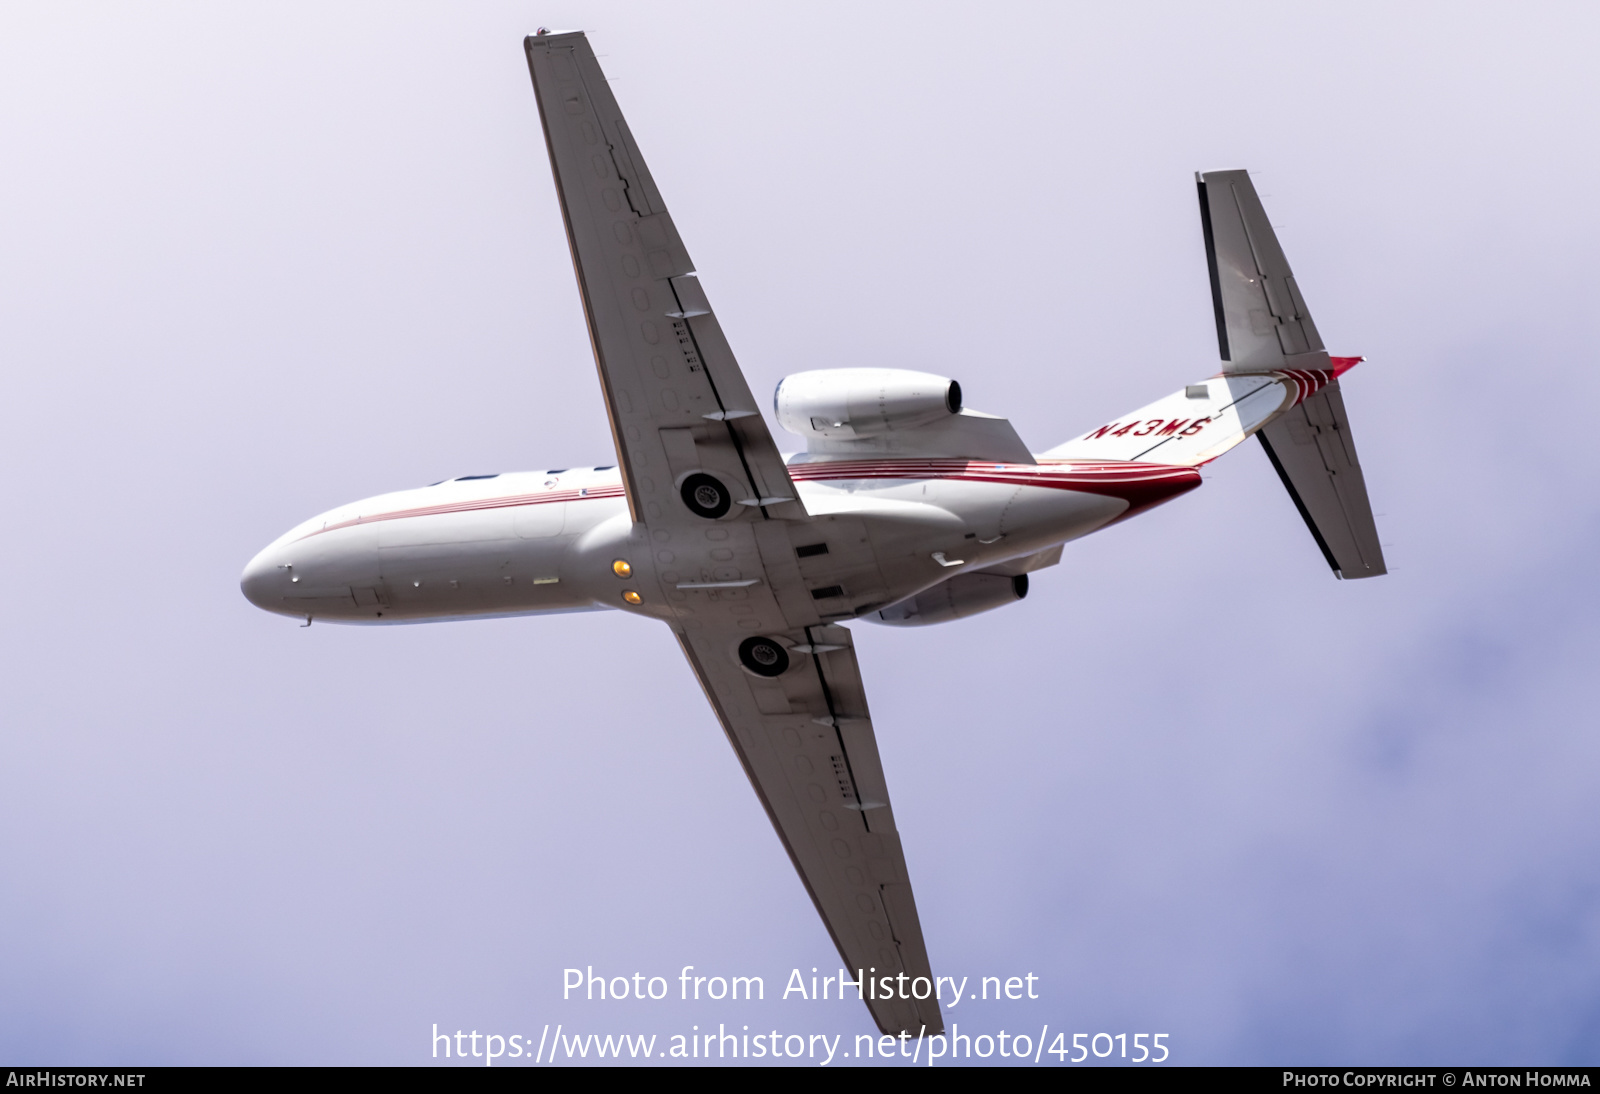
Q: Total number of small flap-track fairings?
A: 6